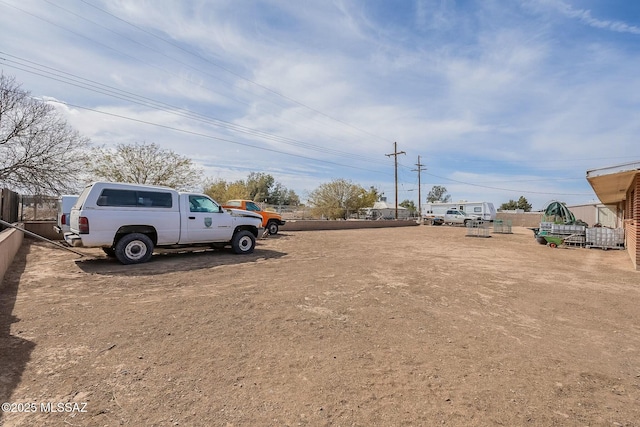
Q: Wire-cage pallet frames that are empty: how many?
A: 2